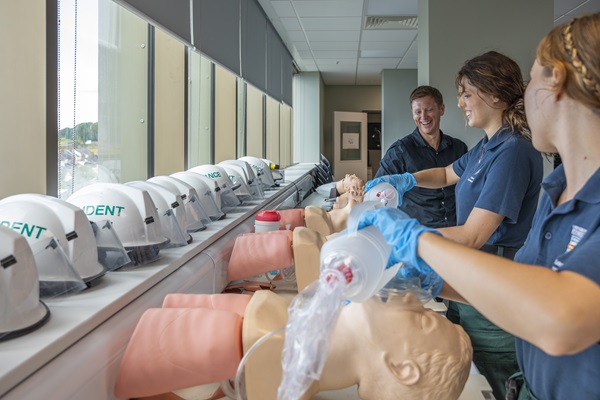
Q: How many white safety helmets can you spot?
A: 11